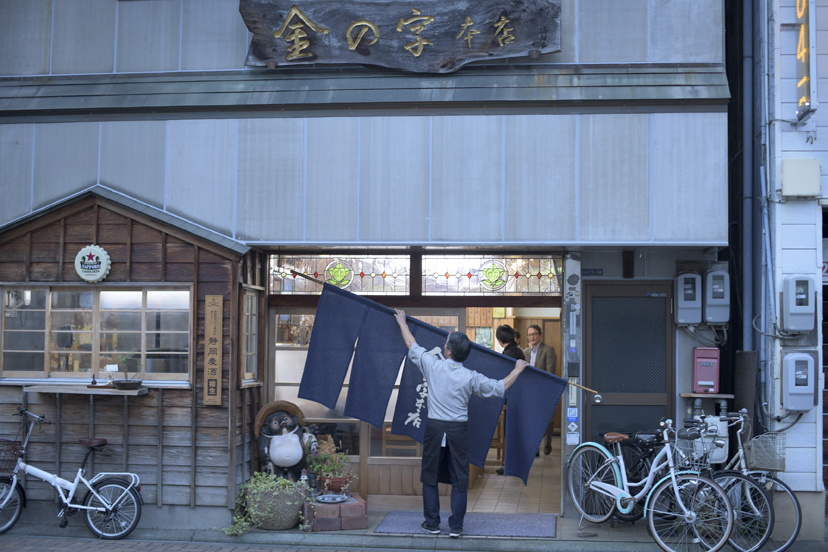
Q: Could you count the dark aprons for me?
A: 1